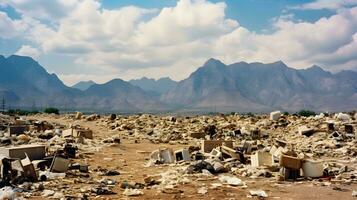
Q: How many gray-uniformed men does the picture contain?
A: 0